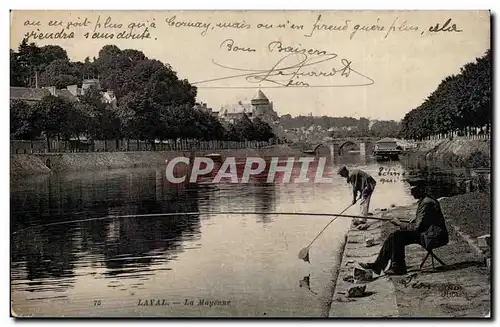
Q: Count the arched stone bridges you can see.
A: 1